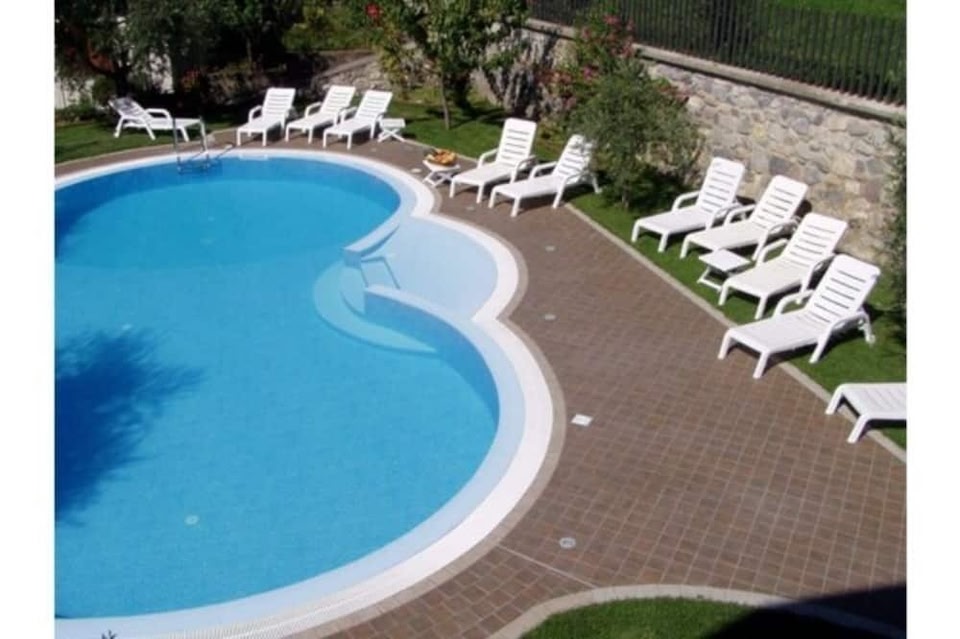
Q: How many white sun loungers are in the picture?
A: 11